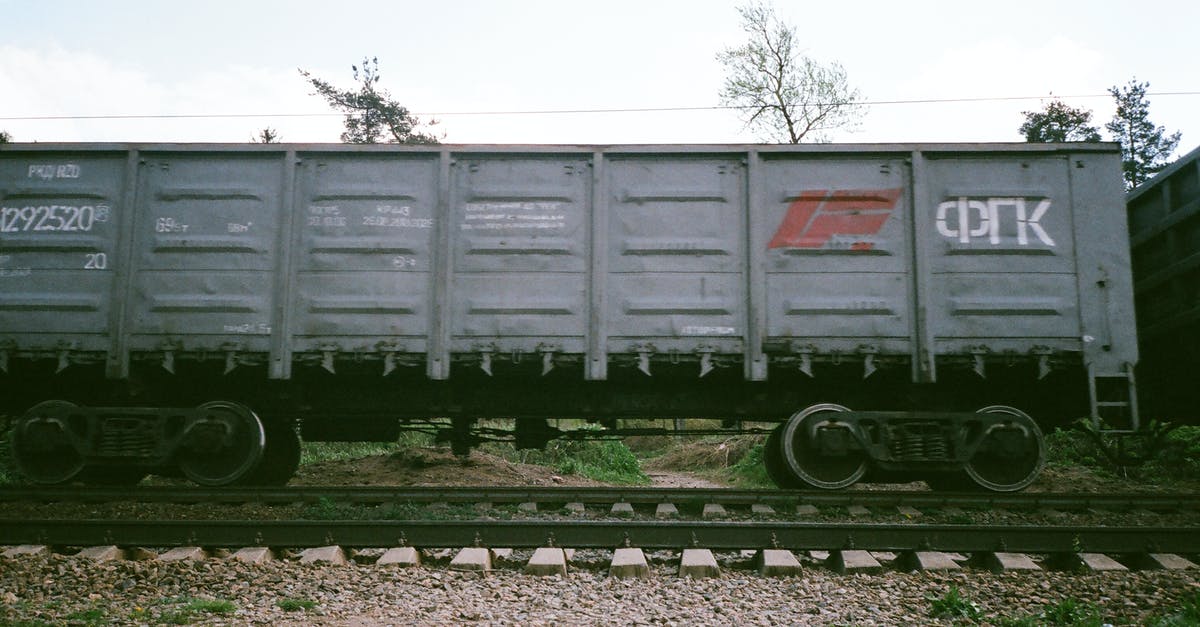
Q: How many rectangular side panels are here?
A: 7